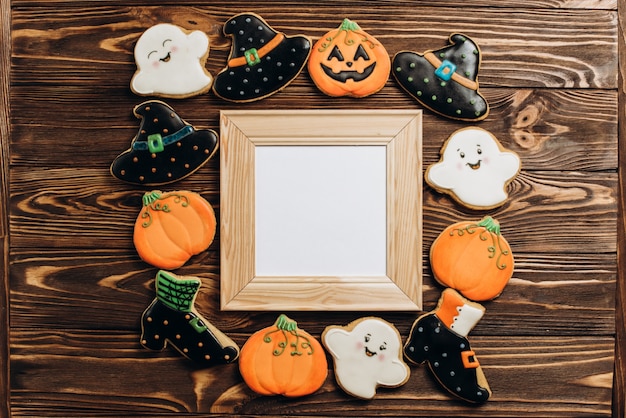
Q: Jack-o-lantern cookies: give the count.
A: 1